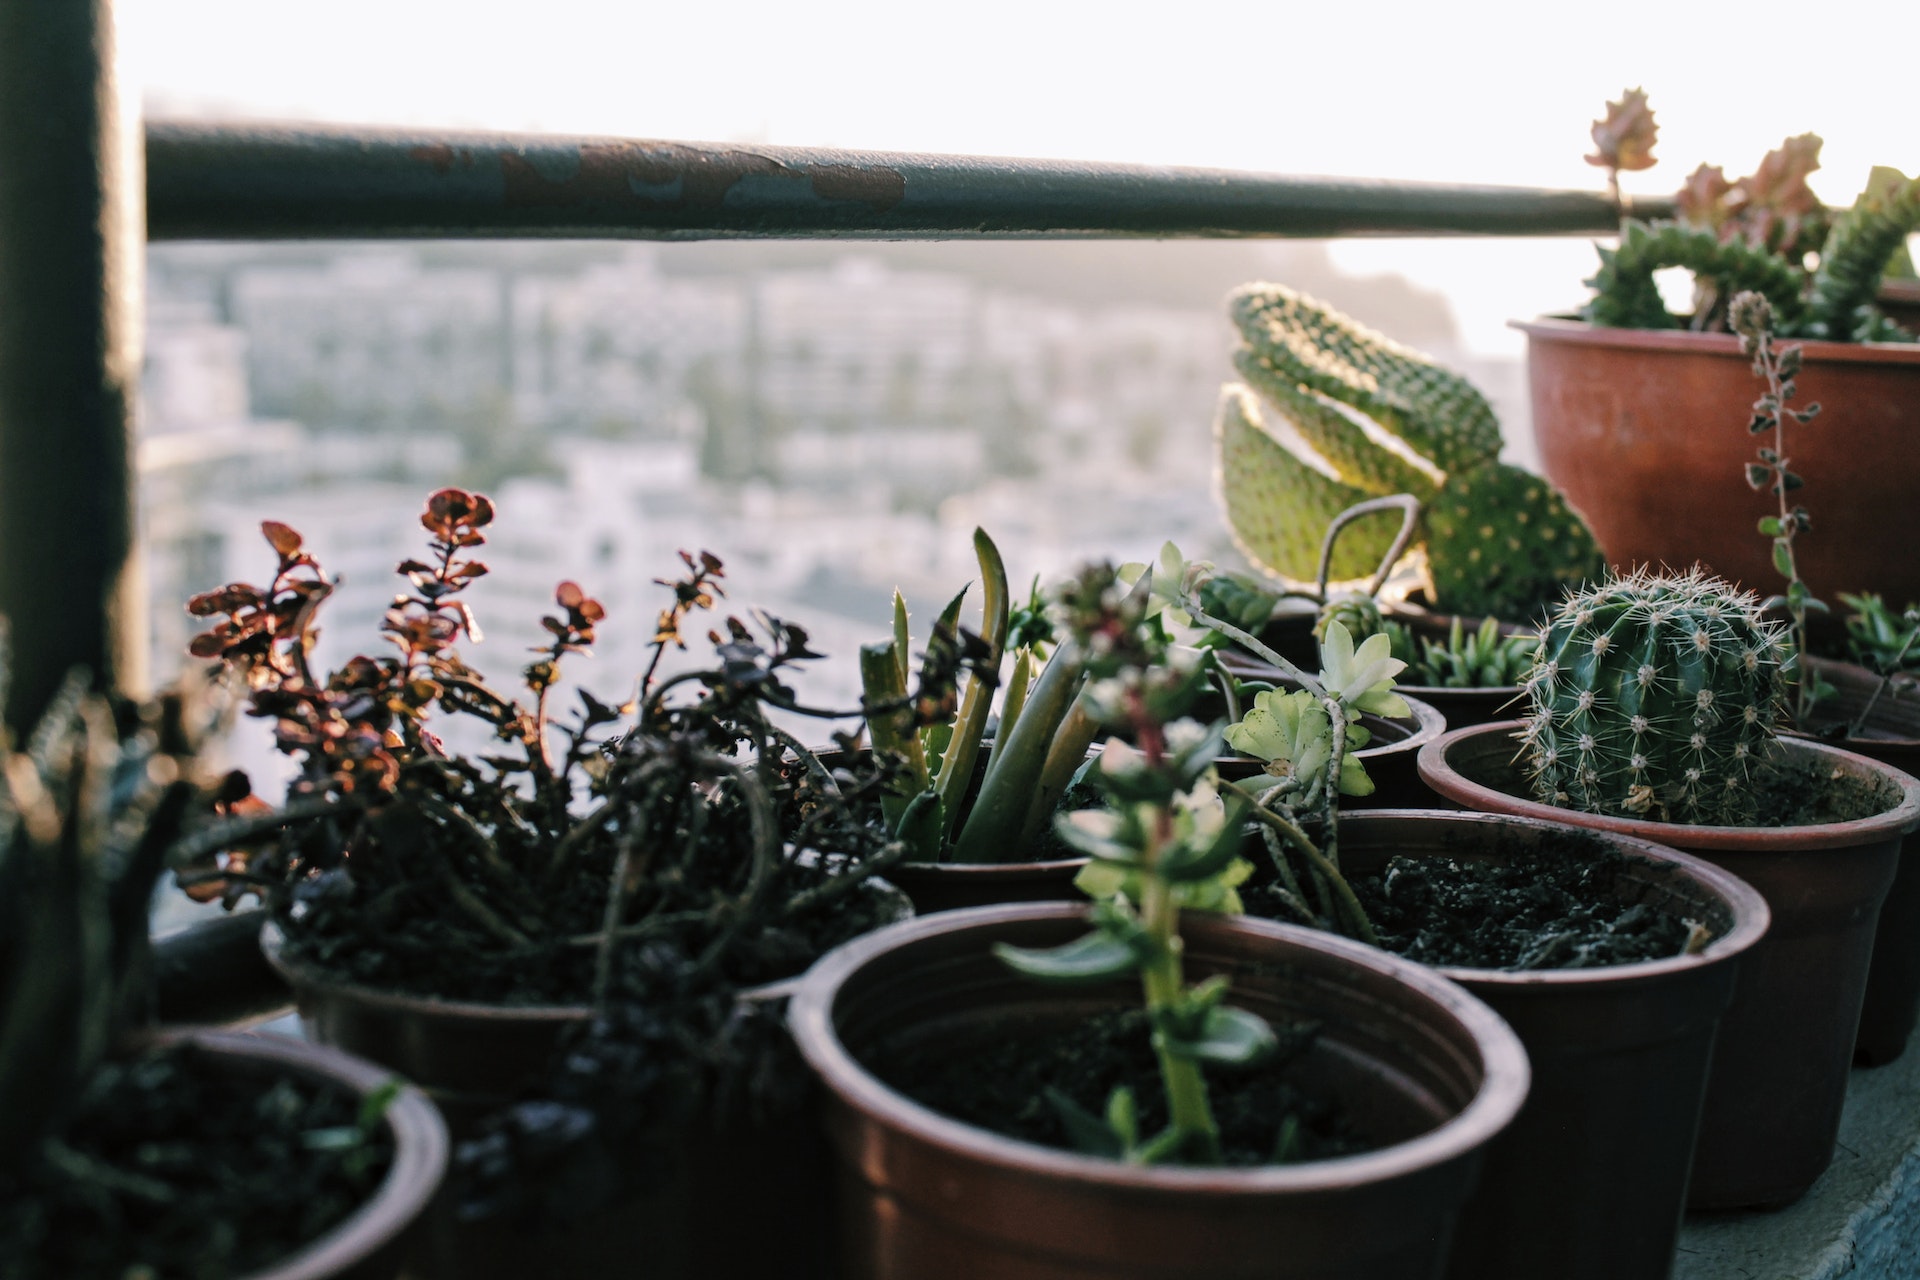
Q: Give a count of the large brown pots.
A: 1